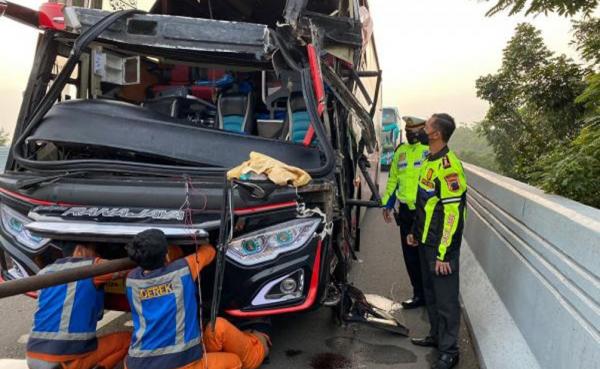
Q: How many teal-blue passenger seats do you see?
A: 2